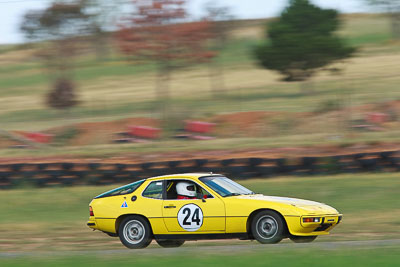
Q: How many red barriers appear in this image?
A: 4